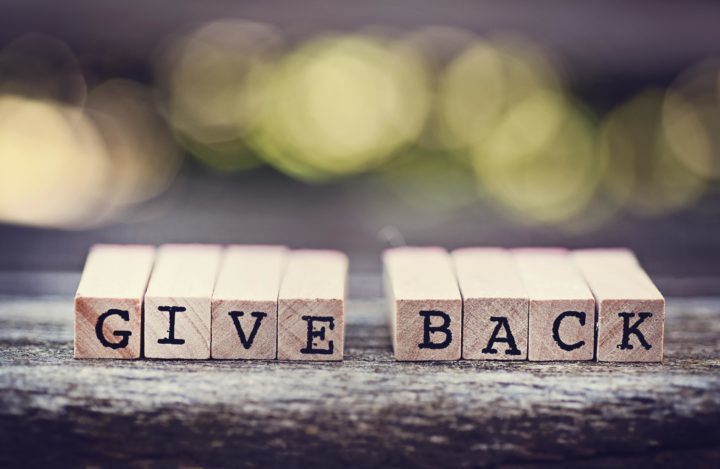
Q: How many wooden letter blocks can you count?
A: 8